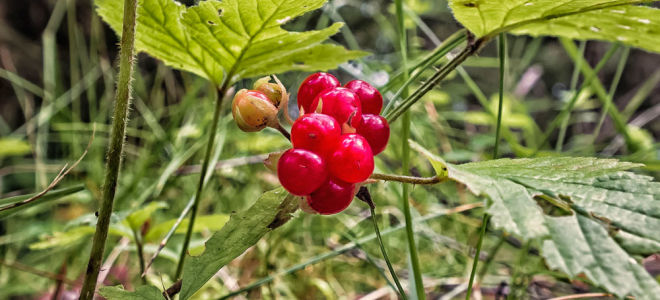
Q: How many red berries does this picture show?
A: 8